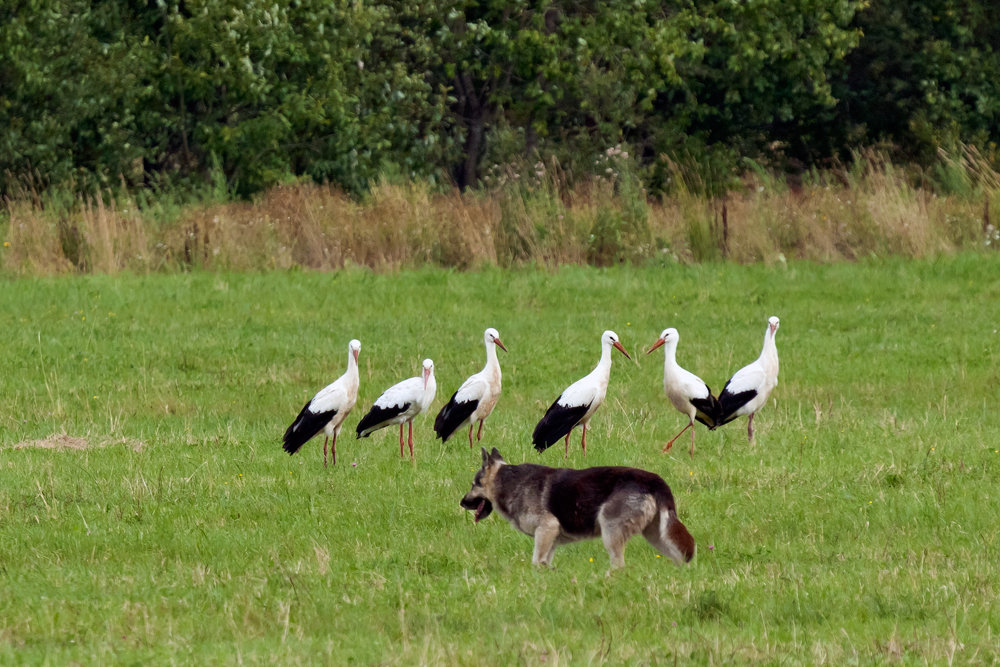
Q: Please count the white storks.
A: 6